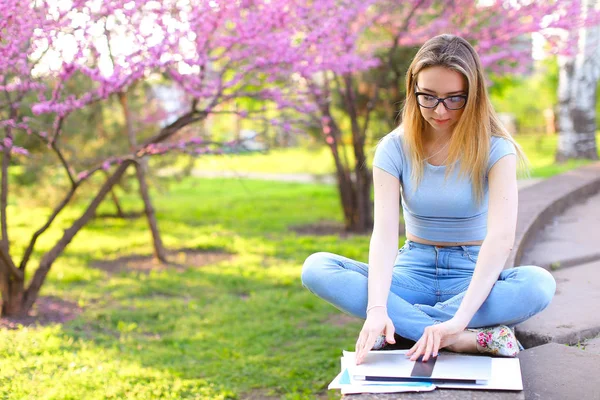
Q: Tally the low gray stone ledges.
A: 1